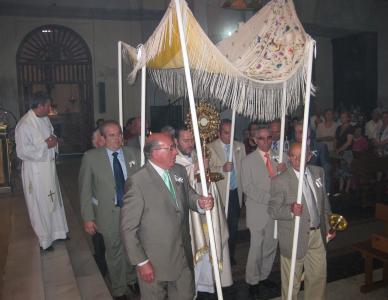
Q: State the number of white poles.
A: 6